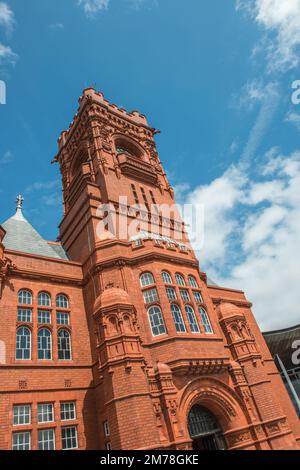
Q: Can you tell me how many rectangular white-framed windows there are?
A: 13